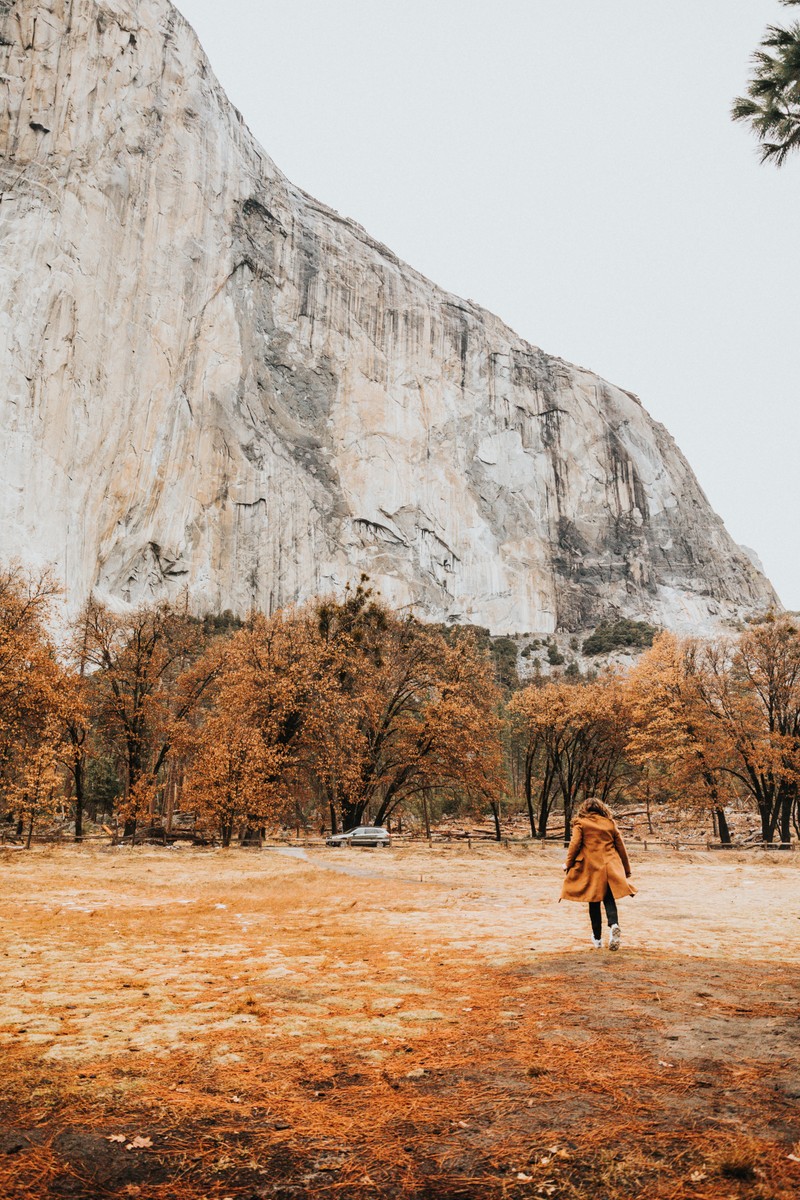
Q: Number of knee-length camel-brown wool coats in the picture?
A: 1